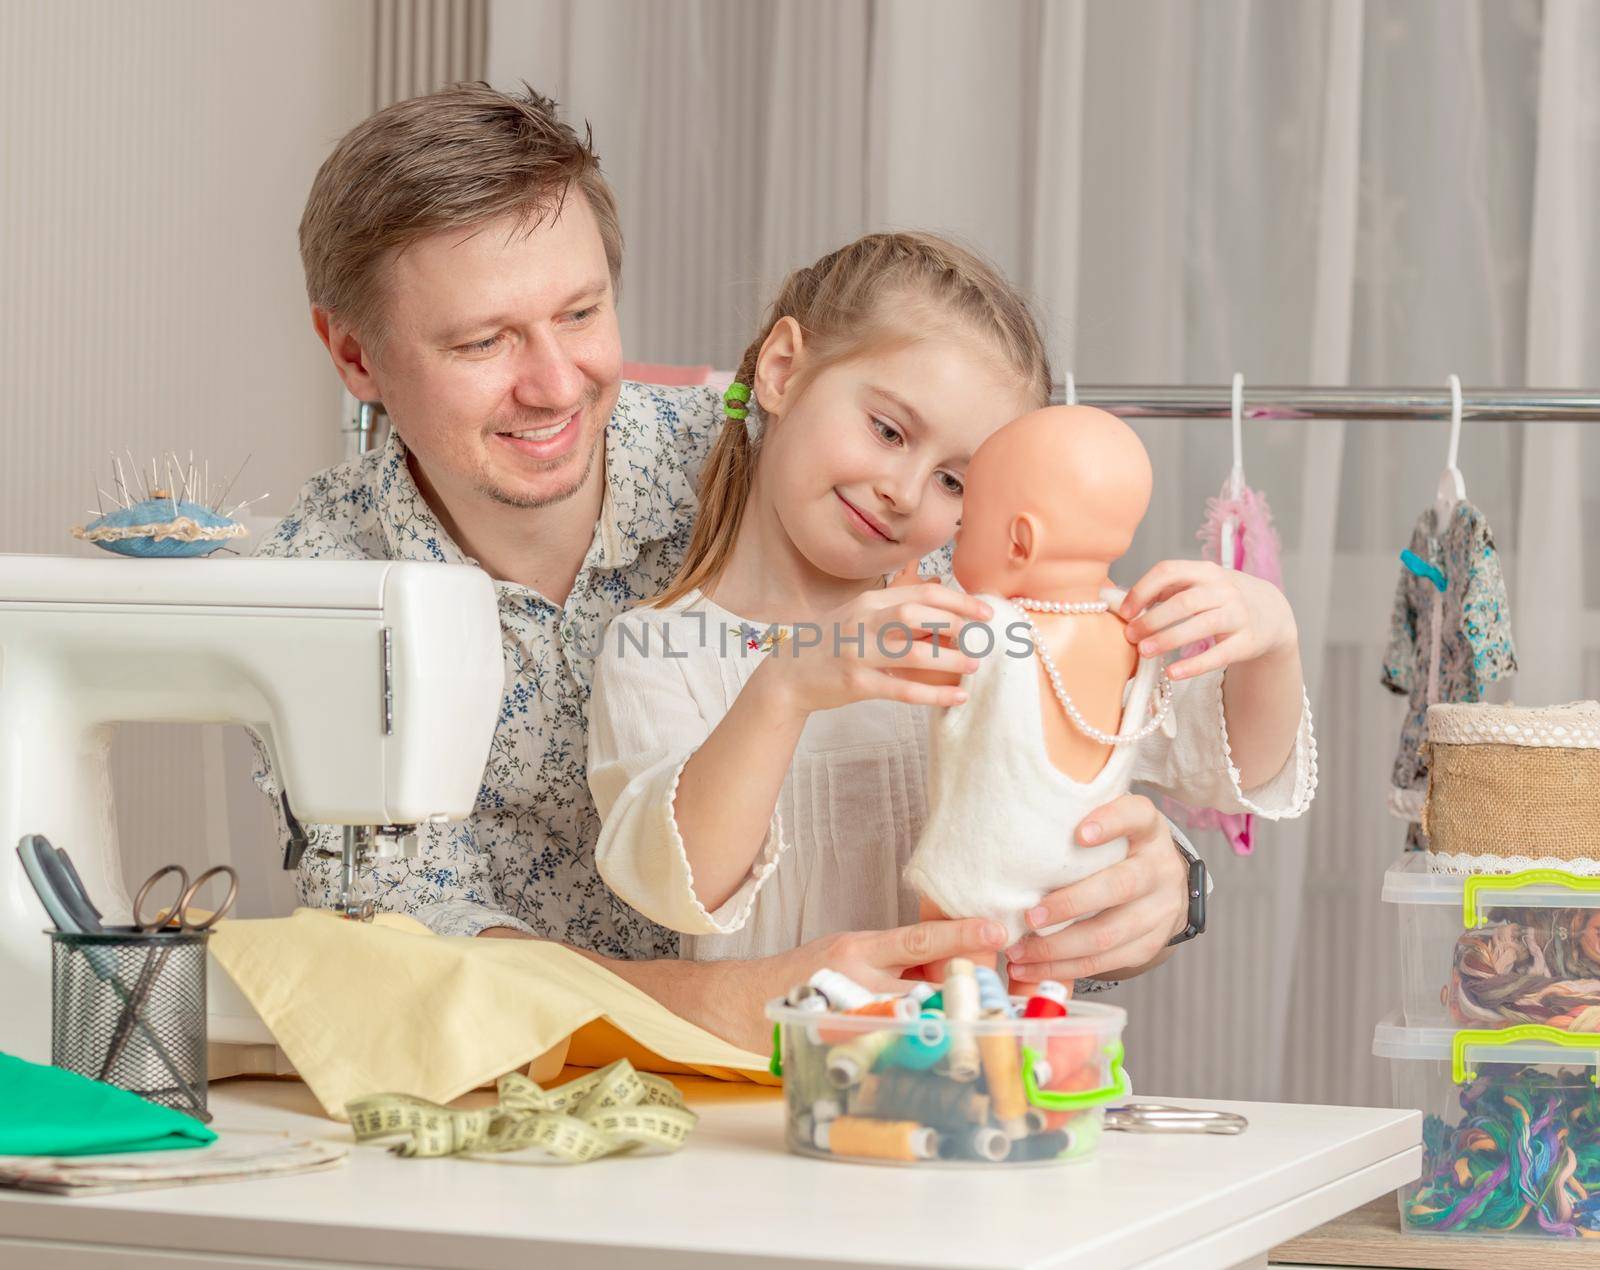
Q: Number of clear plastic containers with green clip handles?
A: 3